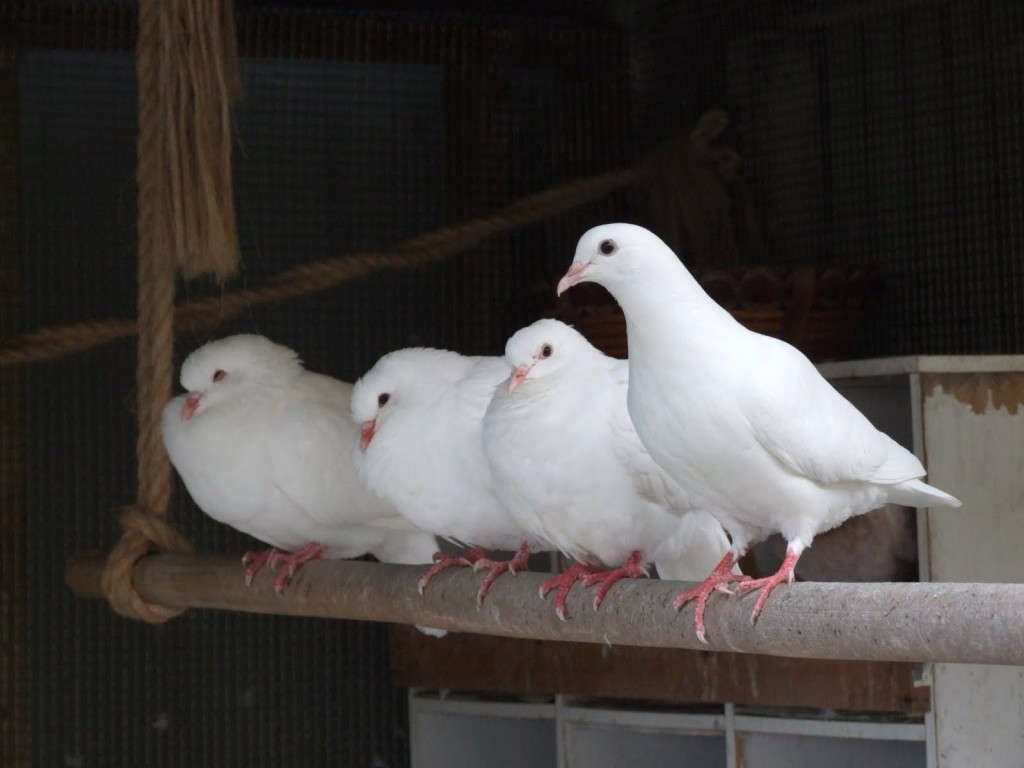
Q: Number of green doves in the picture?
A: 0